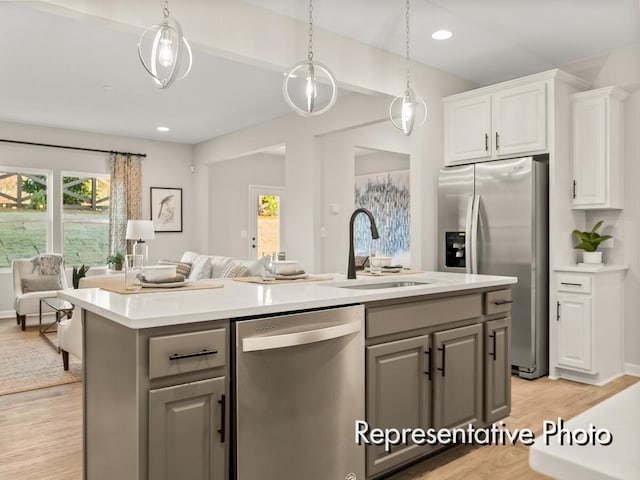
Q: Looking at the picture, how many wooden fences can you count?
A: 1